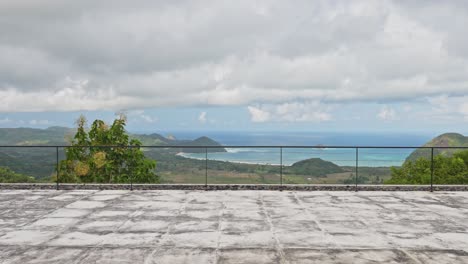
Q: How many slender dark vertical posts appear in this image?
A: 6